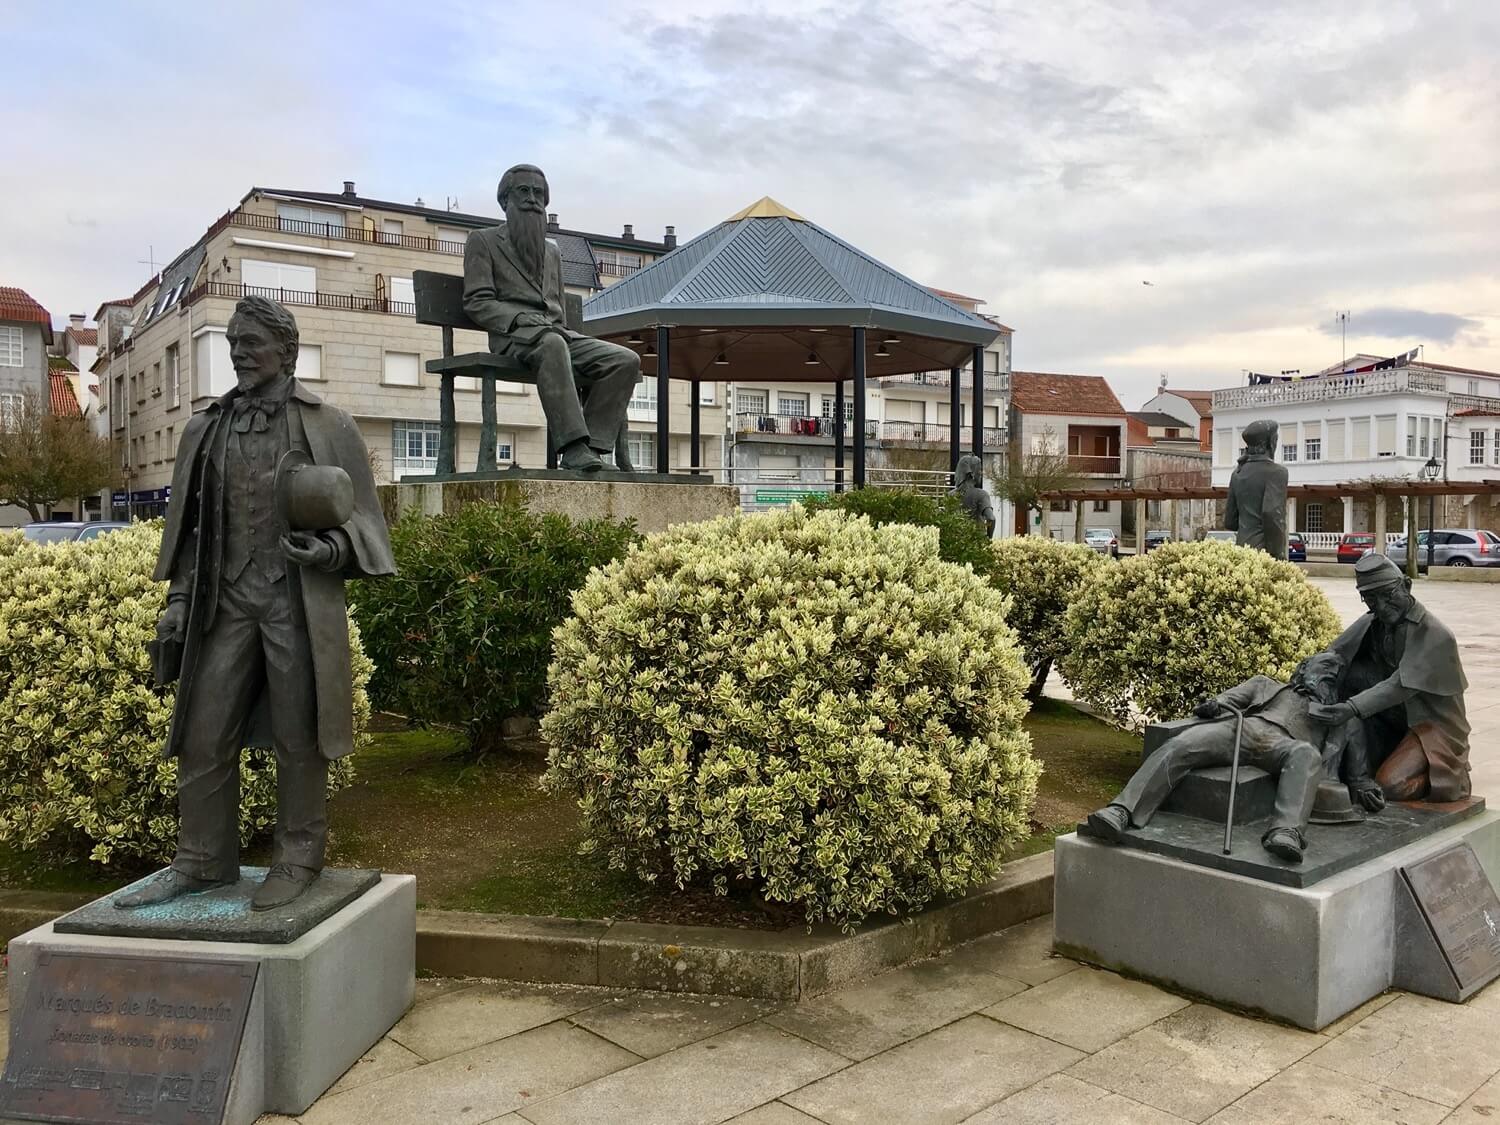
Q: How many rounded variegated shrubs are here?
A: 4